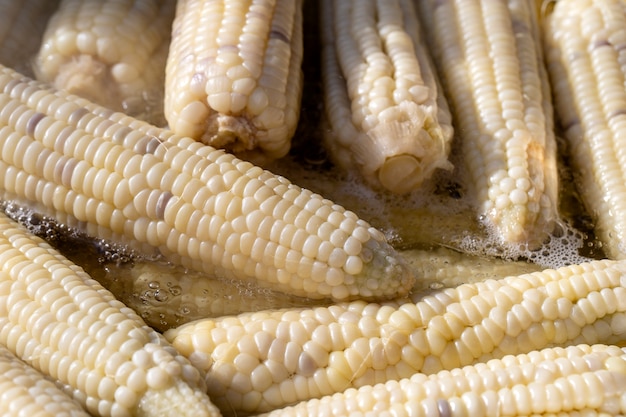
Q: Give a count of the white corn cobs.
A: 11